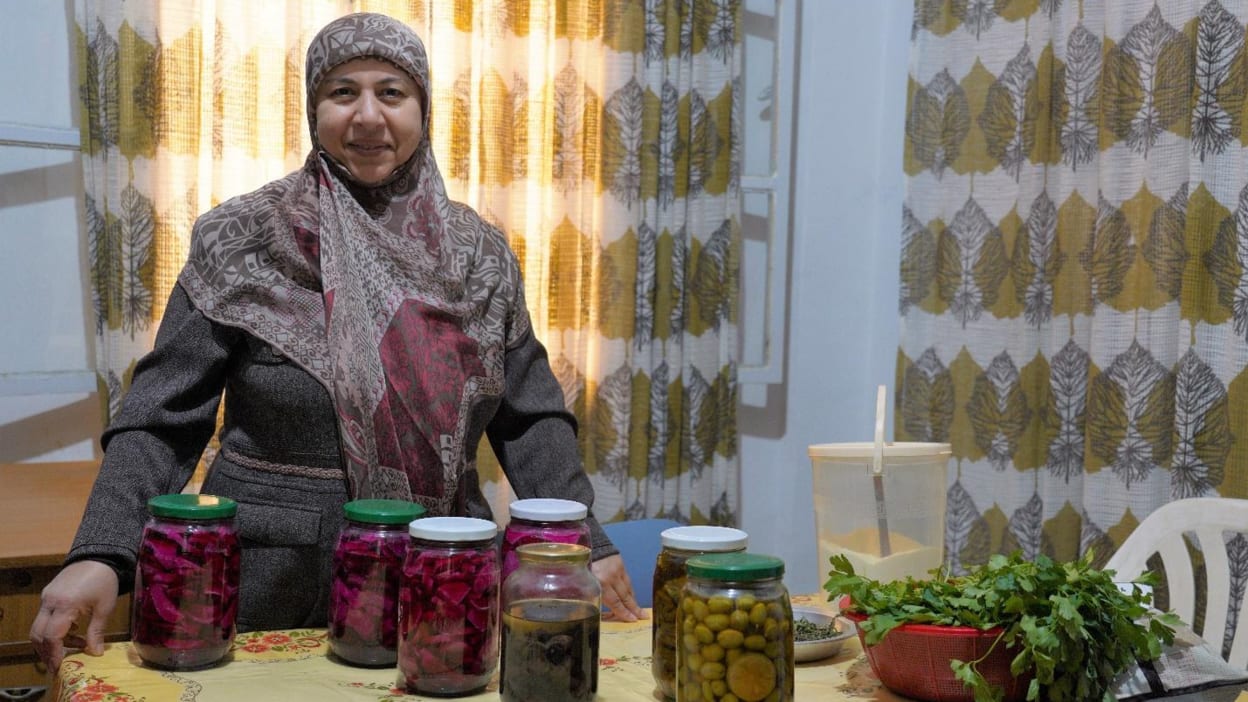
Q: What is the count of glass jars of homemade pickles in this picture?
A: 7